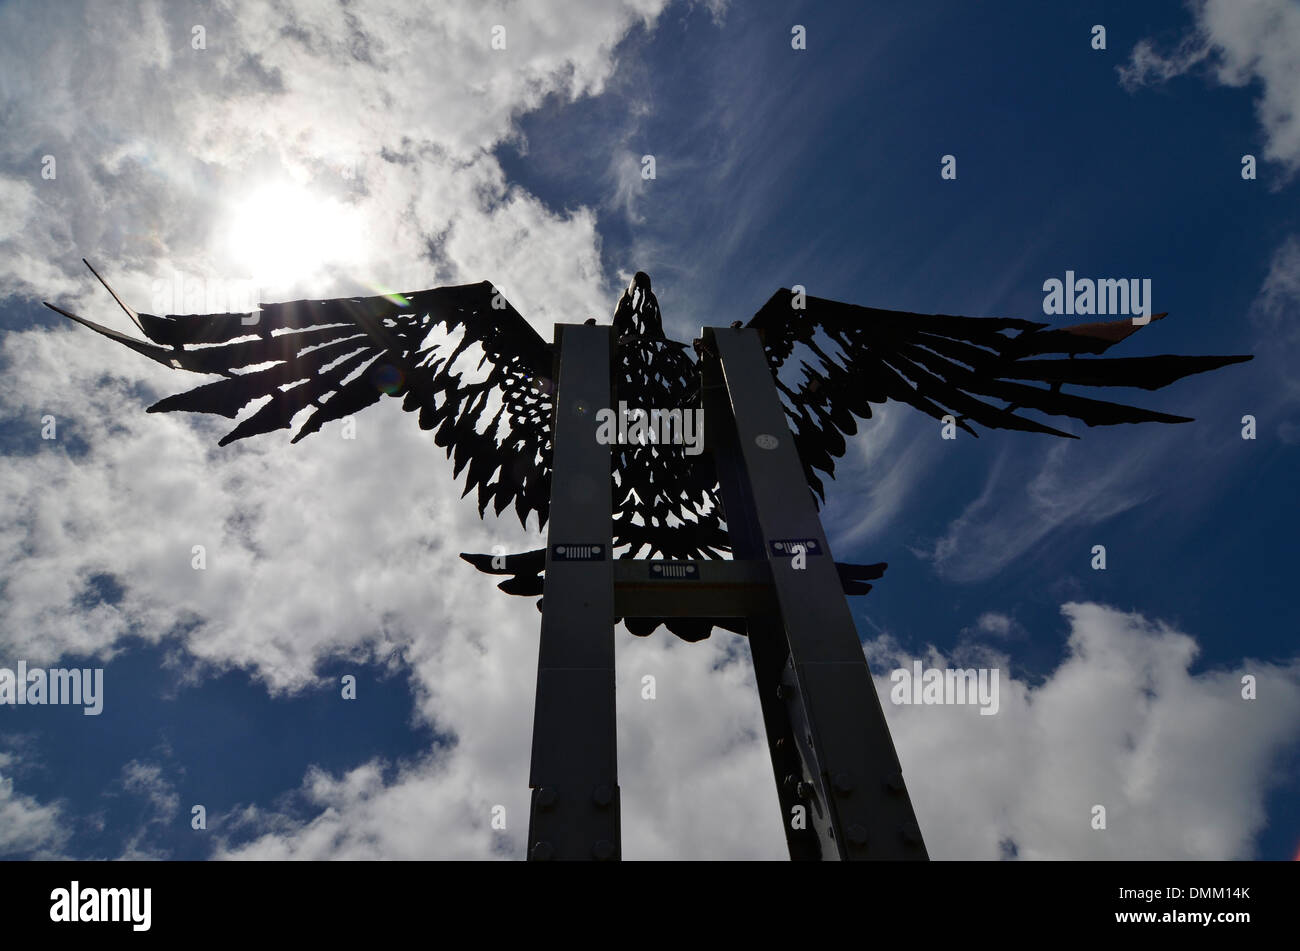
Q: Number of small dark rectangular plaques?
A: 3